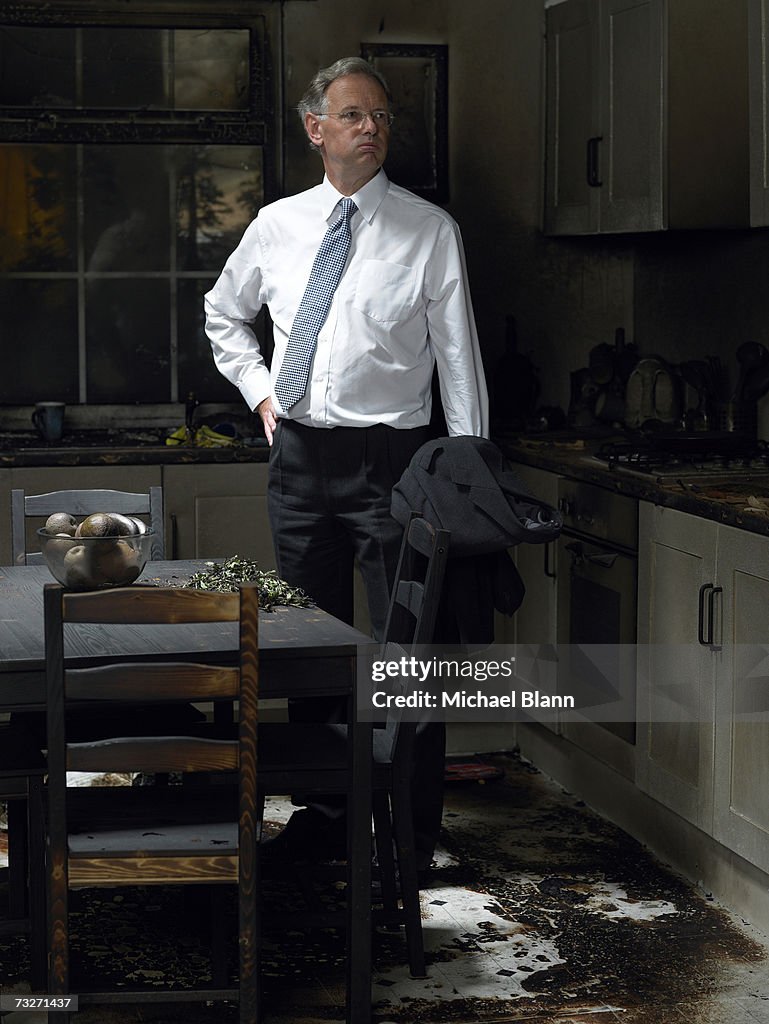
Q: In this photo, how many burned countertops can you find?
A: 2